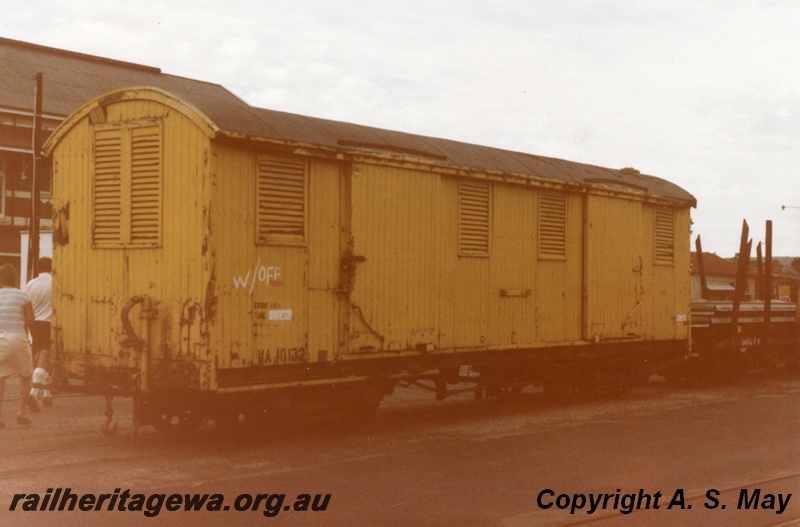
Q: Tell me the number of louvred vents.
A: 6